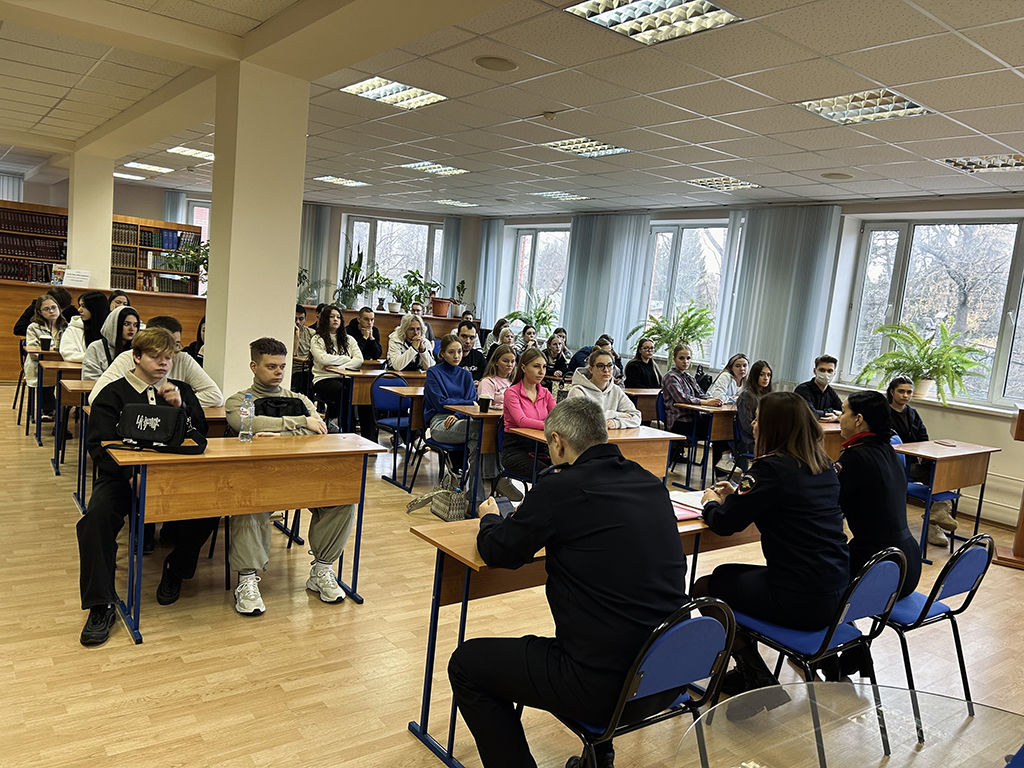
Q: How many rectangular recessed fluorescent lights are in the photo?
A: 13